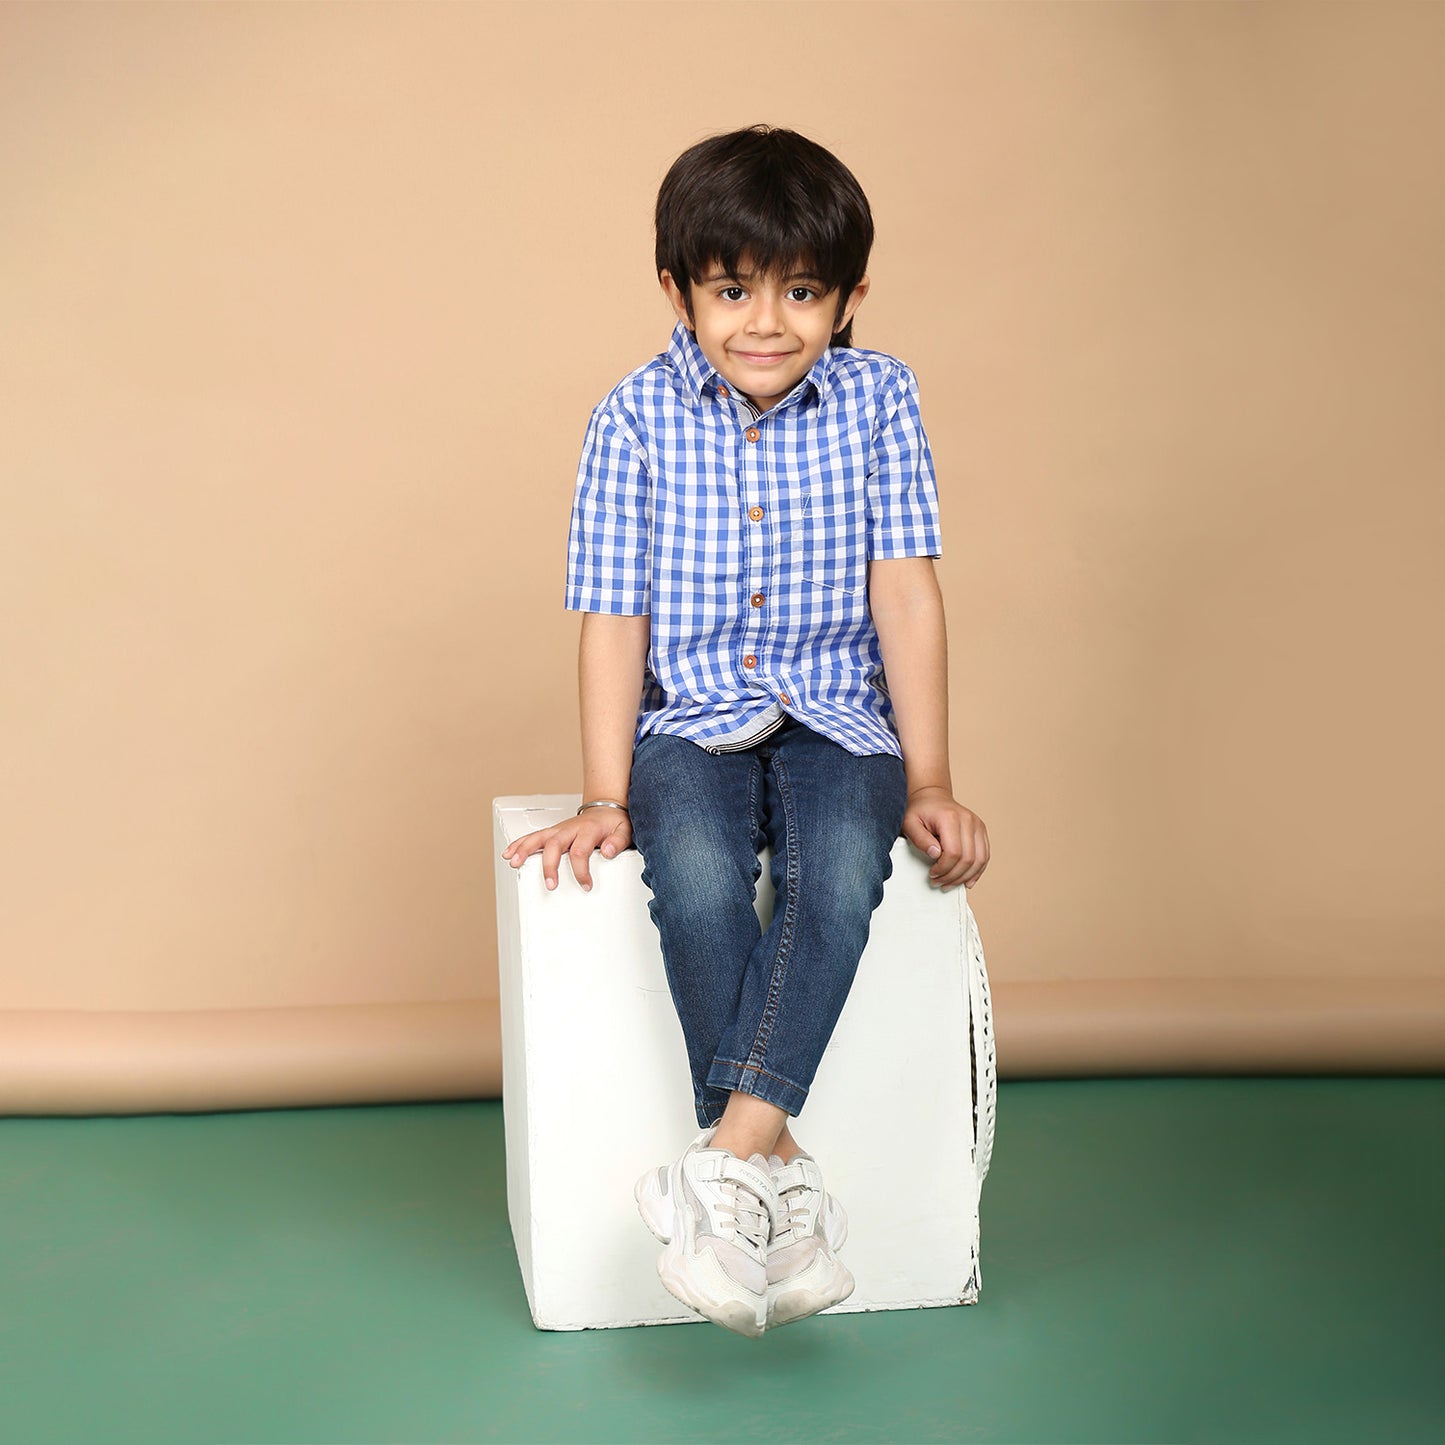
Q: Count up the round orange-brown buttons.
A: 6